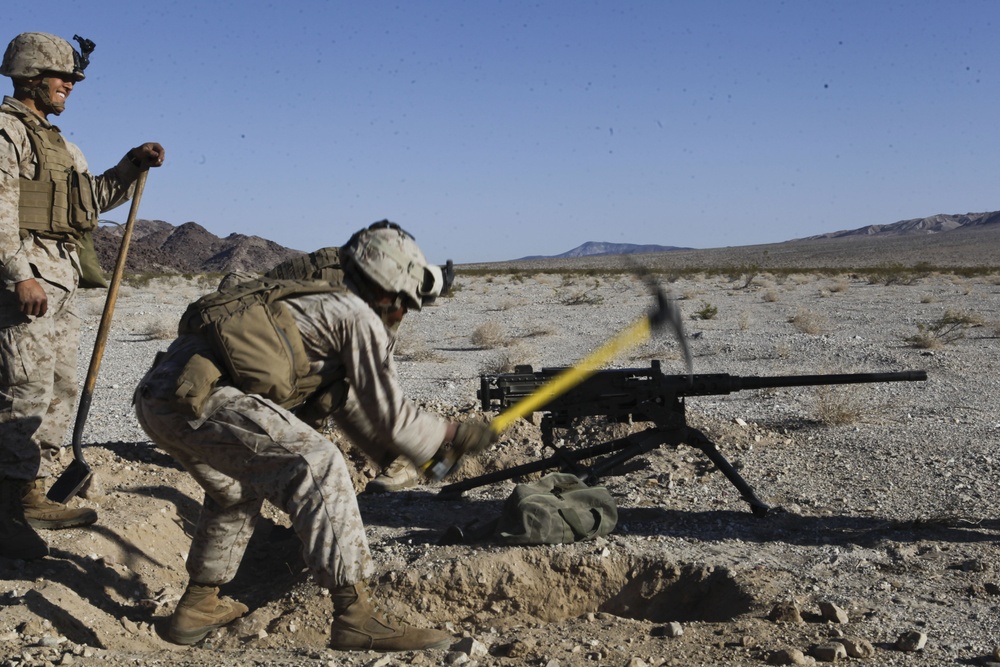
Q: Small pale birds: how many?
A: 0